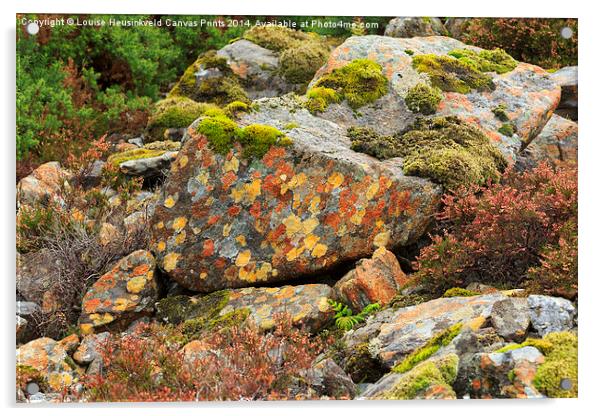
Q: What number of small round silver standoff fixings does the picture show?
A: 4